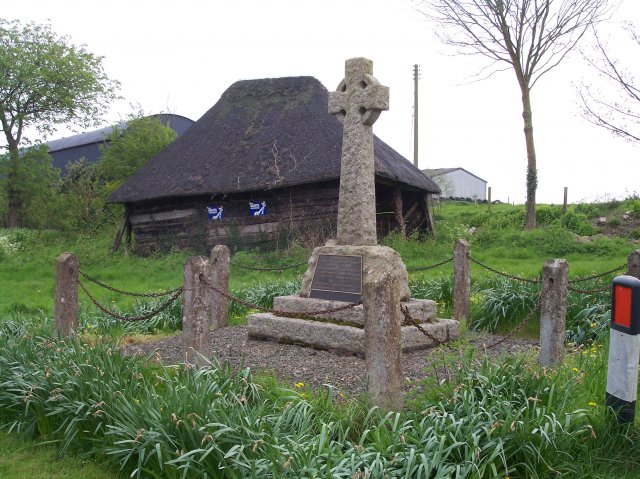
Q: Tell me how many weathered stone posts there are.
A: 7